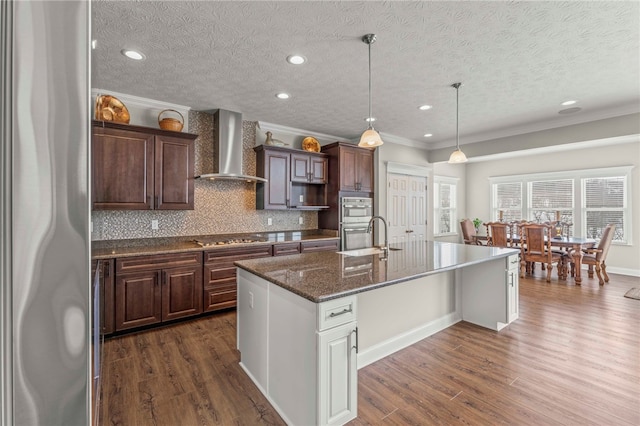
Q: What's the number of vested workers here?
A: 0